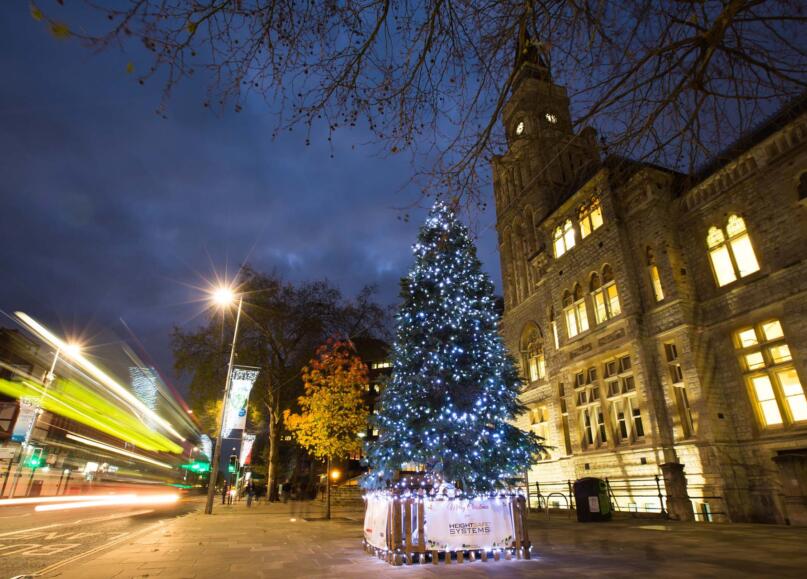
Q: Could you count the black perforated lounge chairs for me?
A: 0